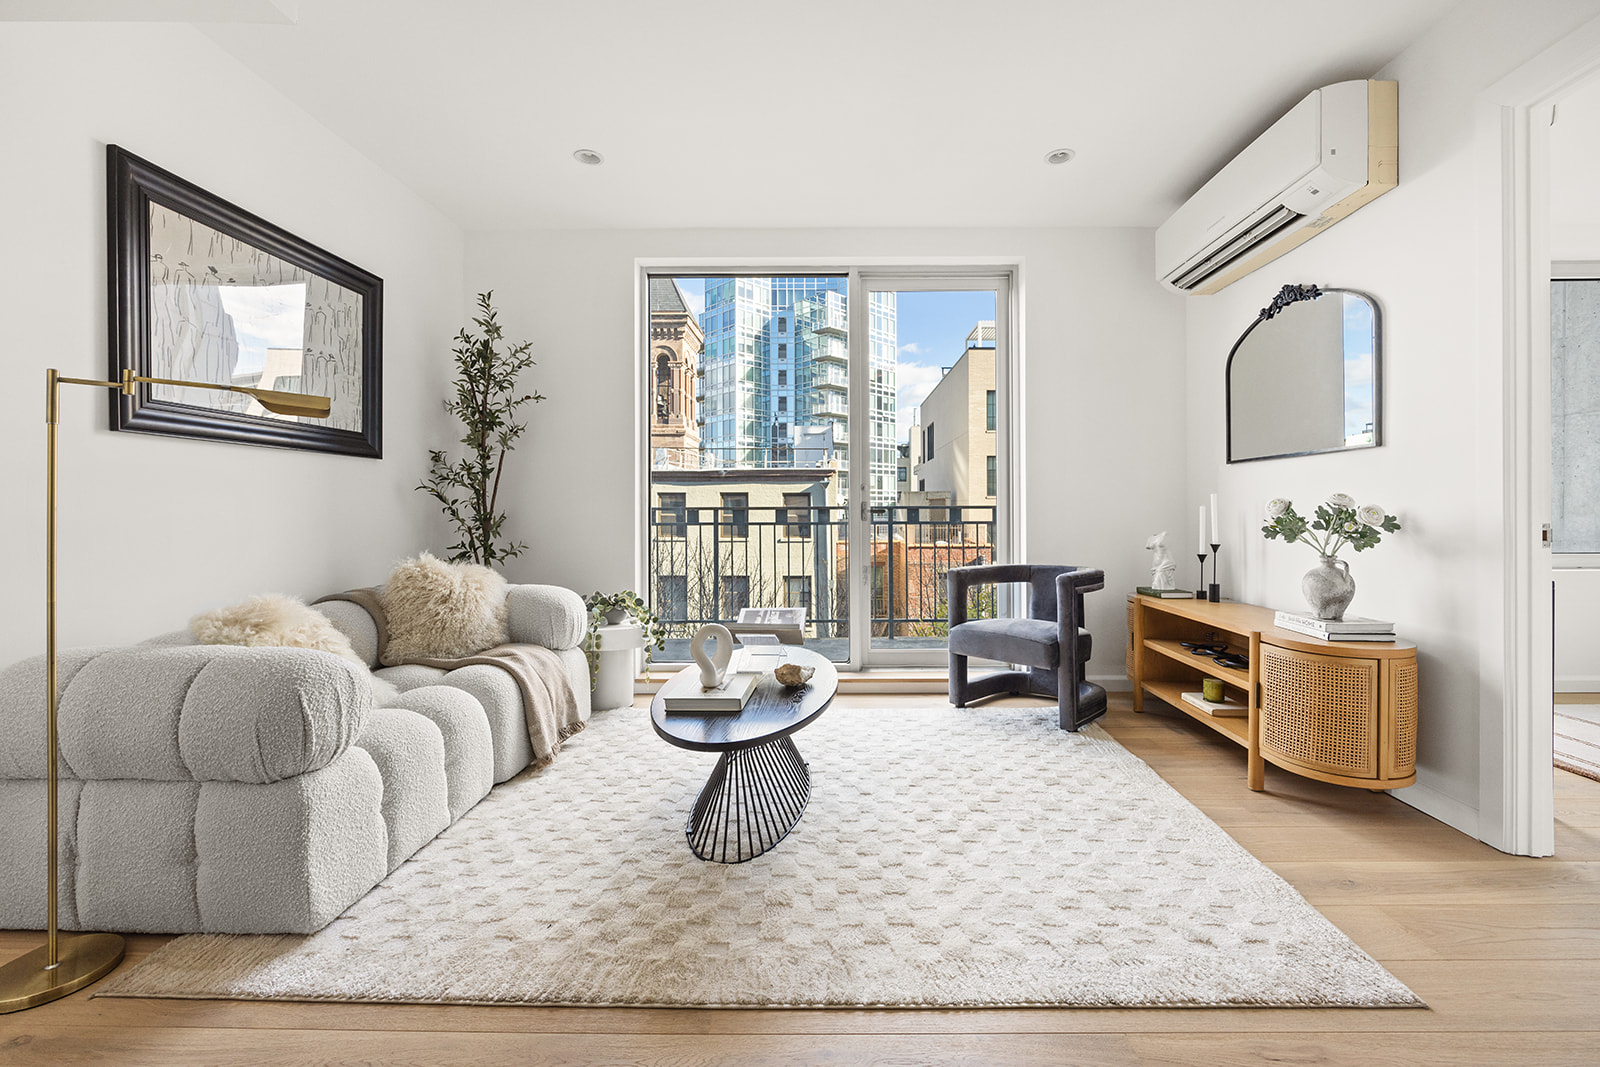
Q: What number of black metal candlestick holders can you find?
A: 2